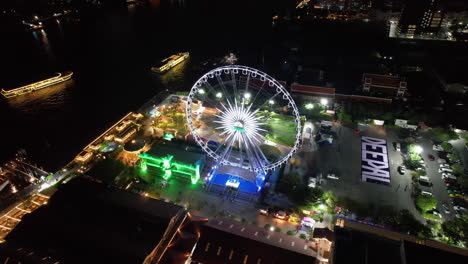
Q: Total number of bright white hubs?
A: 1